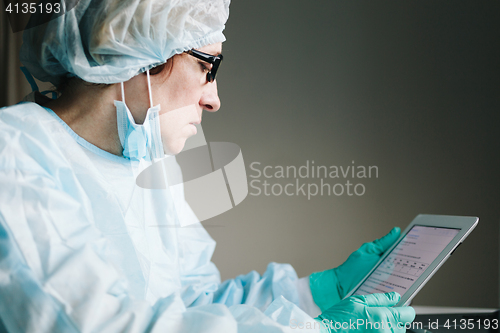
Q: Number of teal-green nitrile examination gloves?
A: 2